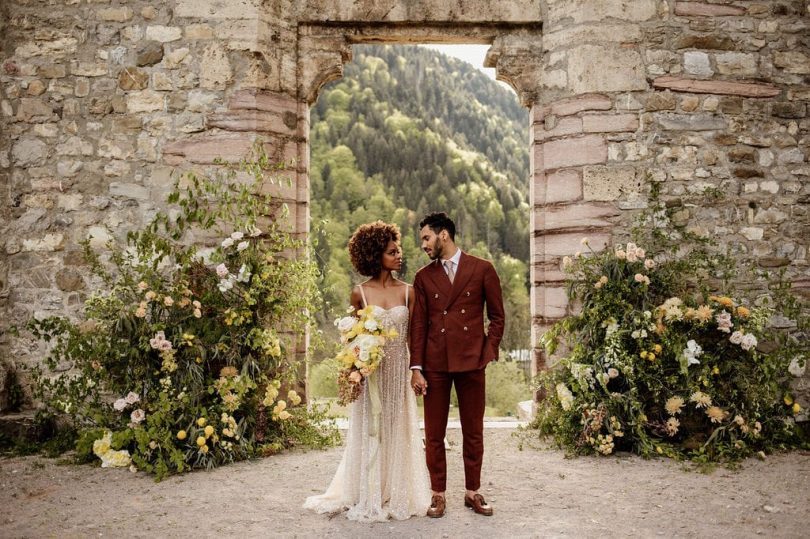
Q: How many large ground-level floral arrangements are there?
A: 2